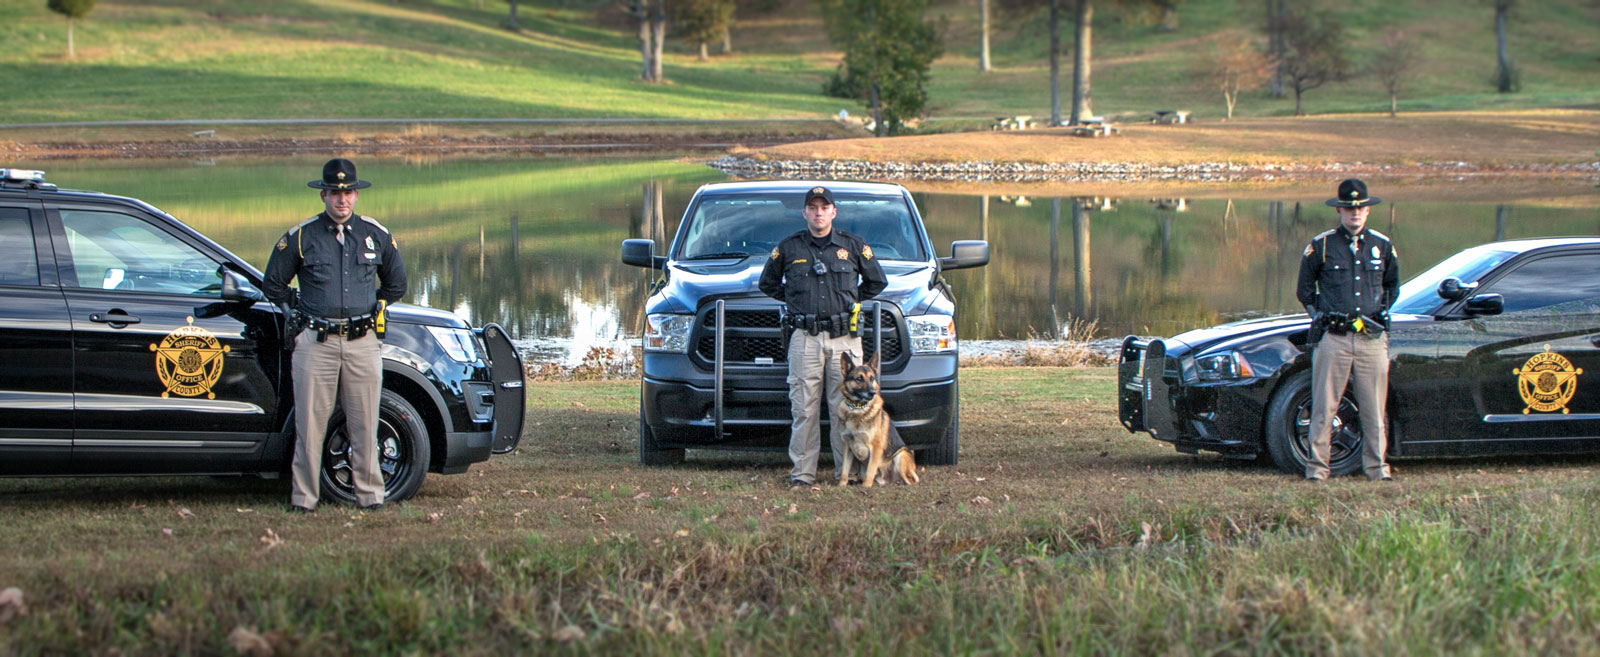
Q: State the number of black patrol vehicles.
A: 3